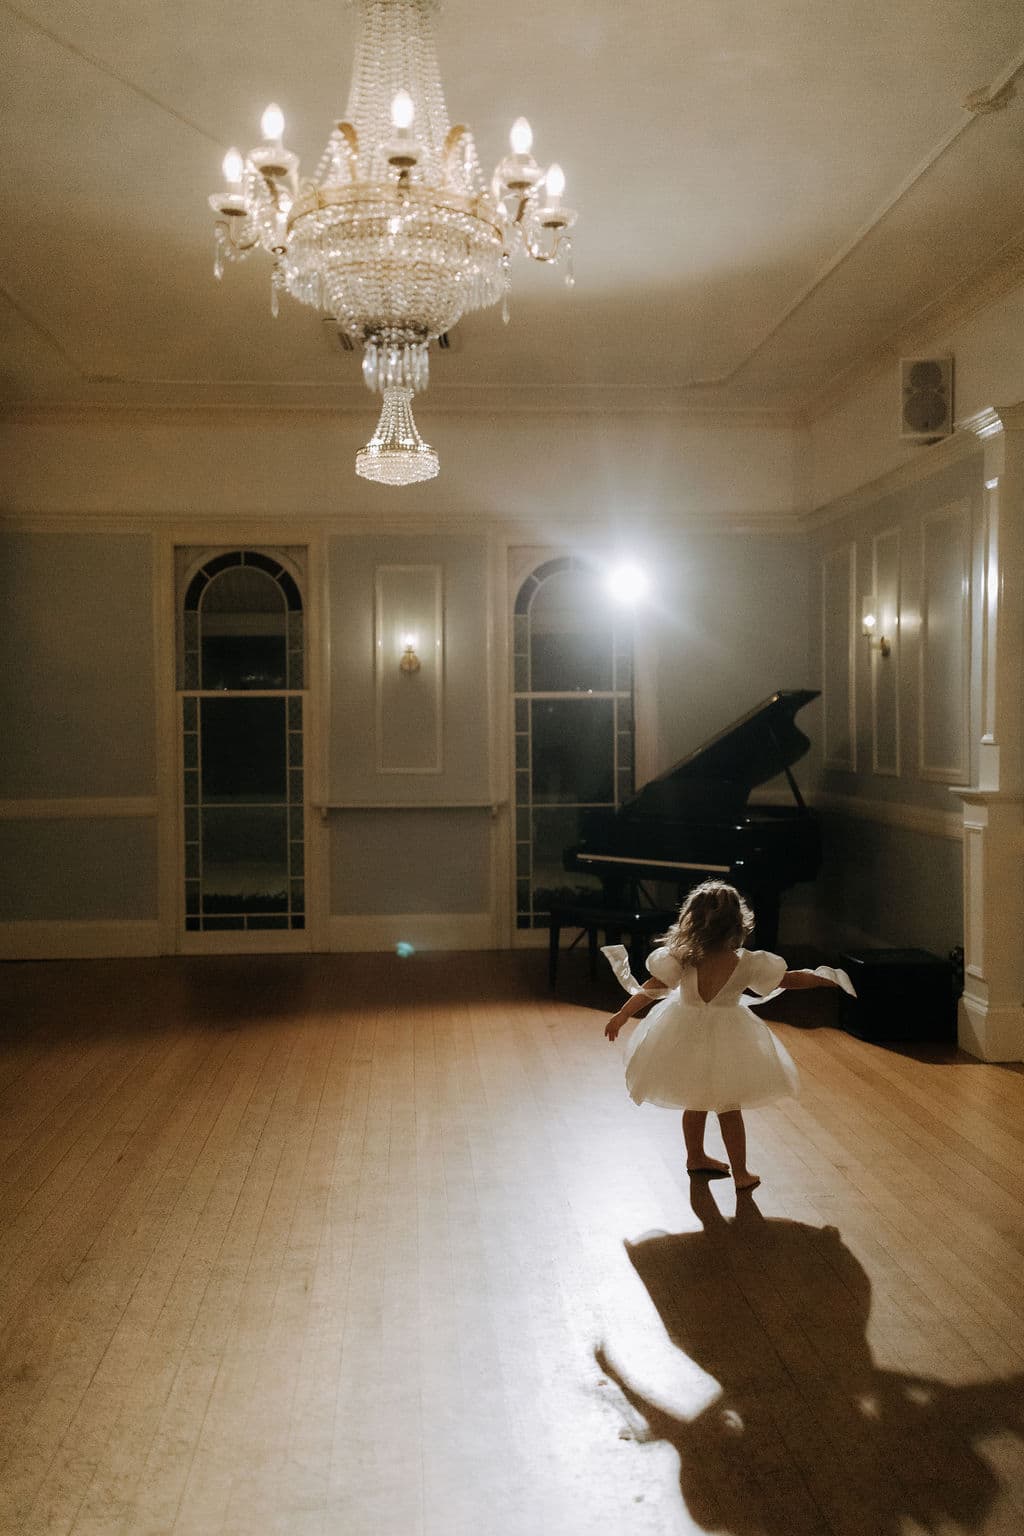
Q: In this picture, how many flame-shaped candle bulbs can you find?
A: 5